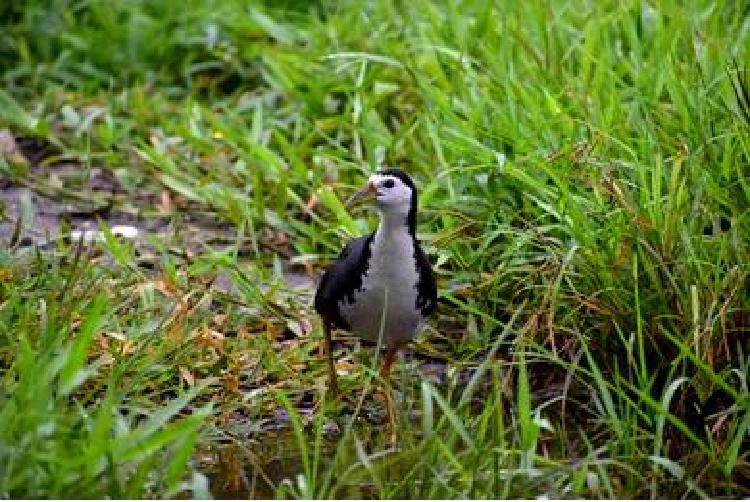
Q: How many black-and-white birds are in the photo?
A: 1